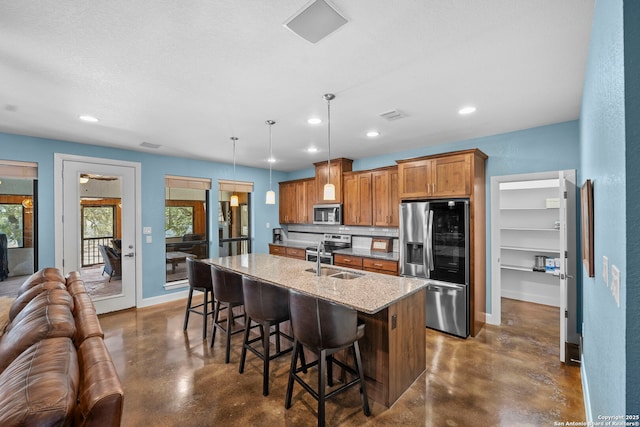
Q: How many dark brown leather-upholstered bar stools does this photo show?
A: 4